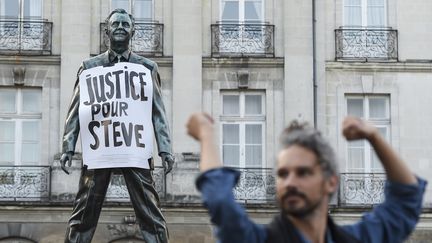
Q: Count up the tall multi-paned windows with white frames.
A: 7